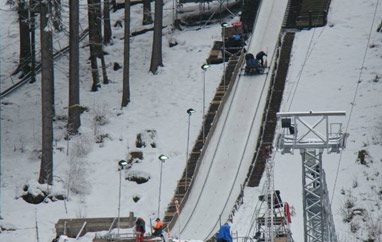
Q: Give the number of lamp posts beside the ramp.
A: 5